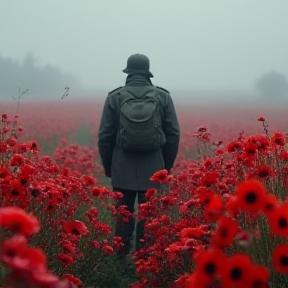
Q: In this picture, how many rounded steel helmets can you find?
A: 1